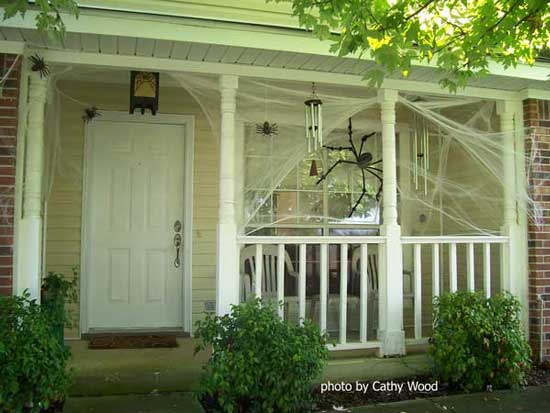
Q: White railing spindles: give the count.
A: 11